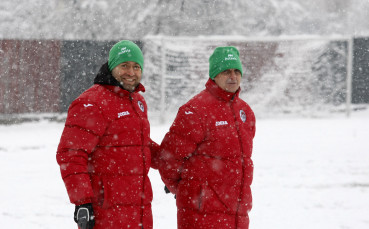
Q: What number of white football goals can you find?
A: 1